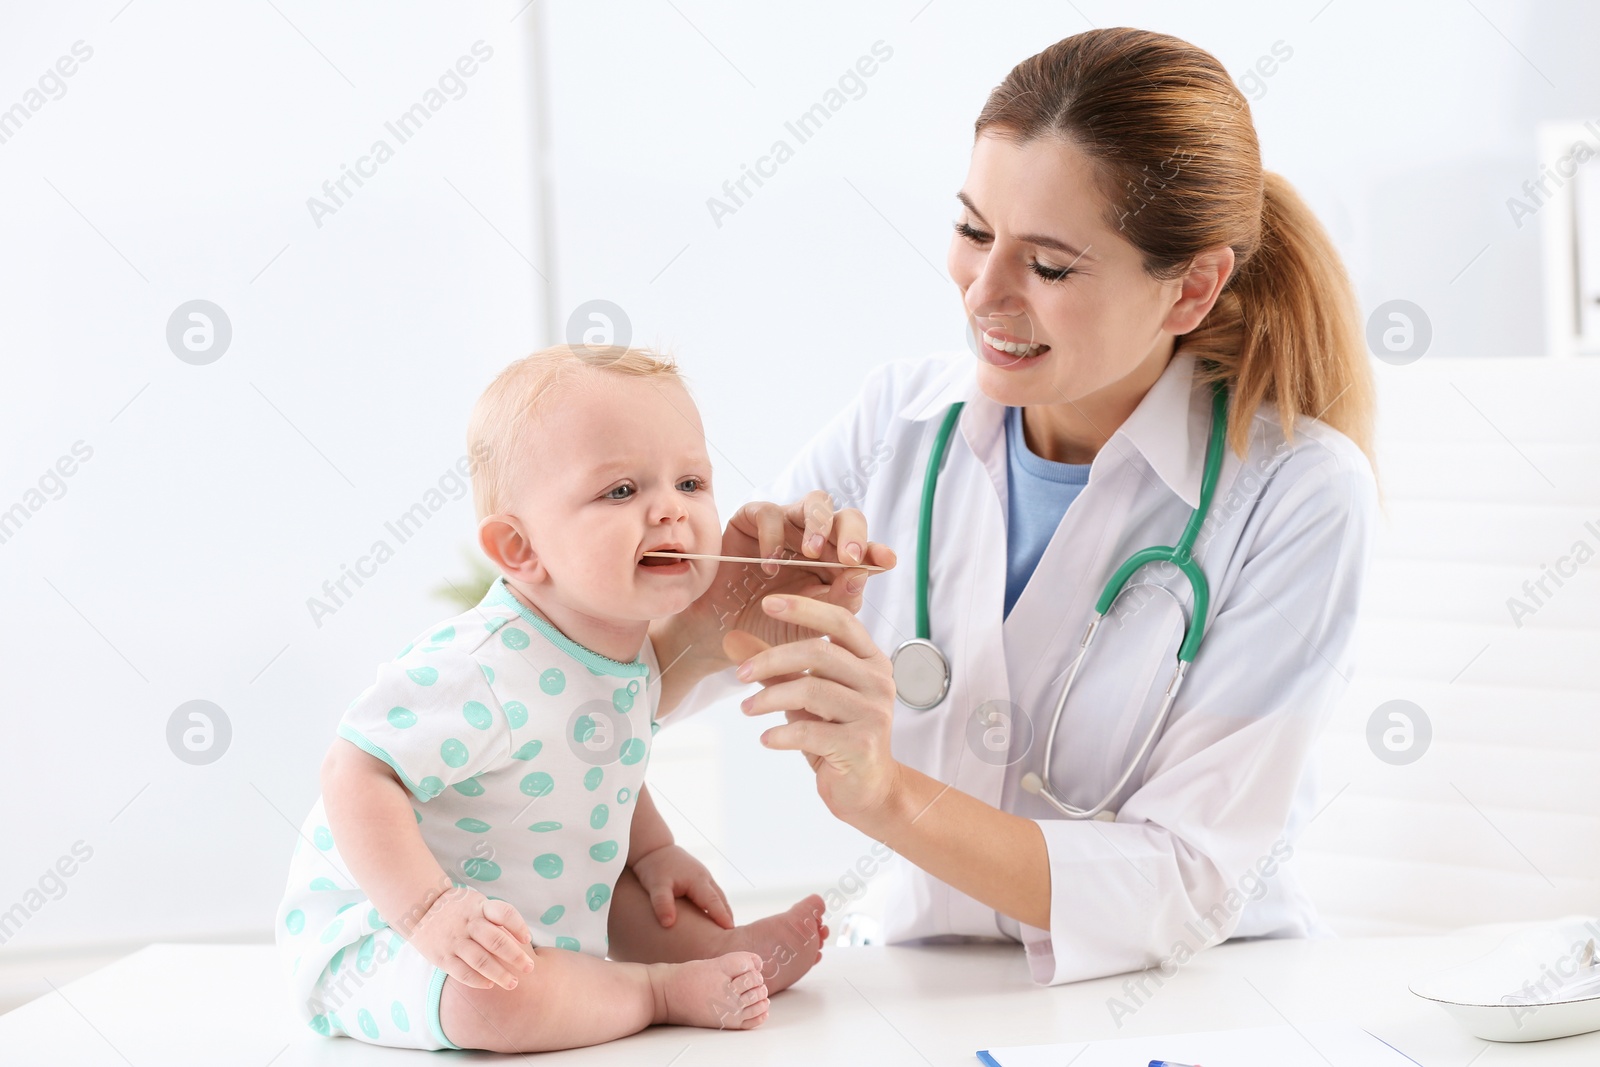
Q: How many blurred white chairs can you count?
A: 1